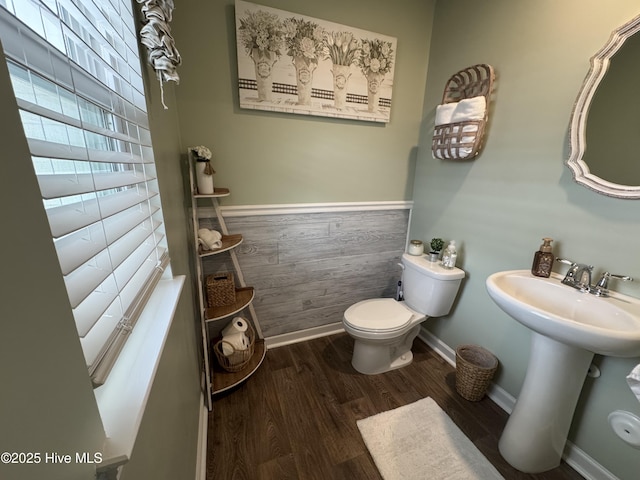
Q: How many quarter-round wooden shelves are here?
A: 4